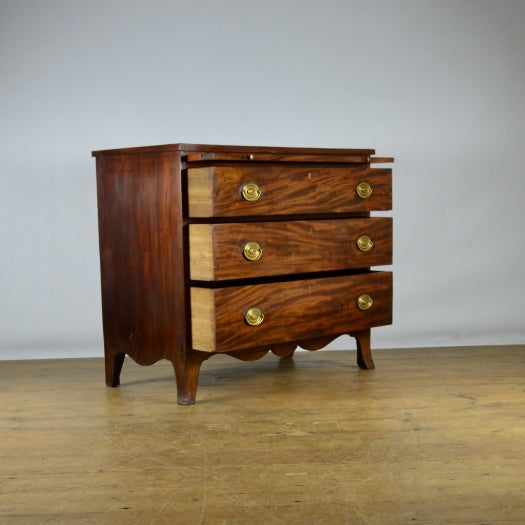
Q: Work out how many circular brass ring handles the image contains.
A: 6